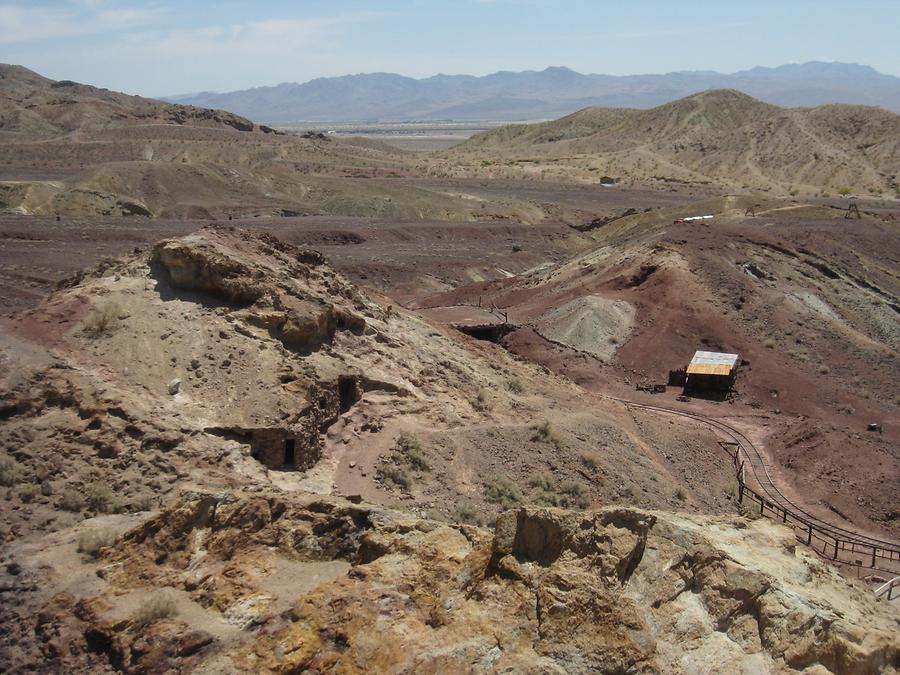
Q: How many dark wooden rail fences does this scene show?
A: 1